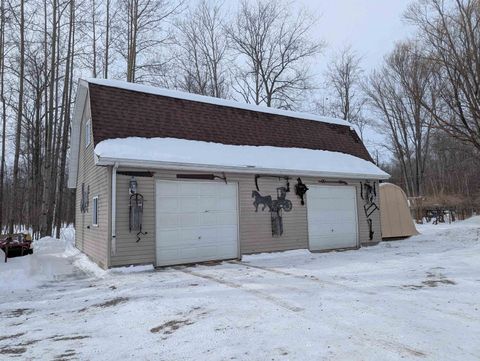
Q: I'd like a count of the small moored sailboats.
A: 0